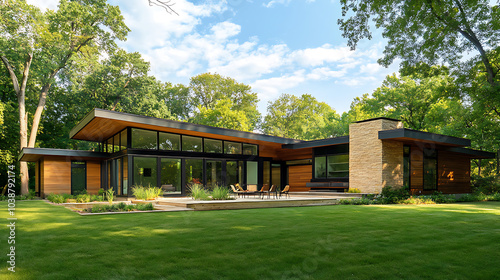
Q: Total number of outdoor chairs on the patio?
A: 5